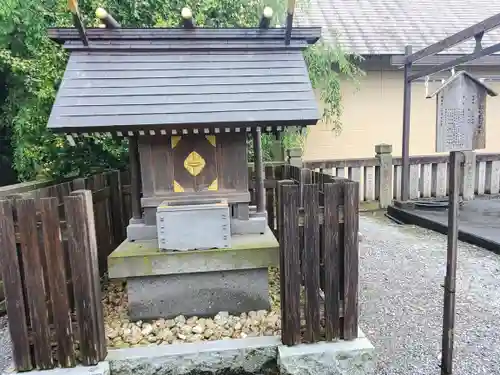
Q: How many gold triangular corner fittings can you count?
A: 4